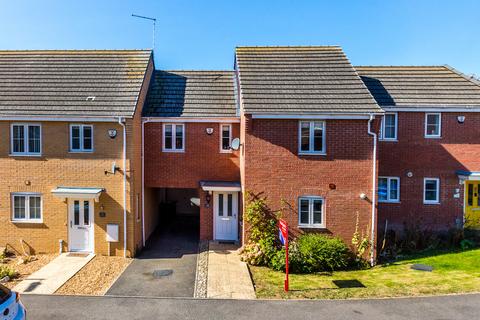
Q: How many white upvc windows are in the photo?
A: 11